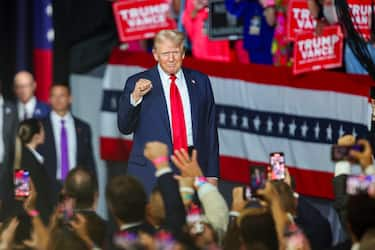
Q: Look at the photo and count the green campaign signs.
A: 0